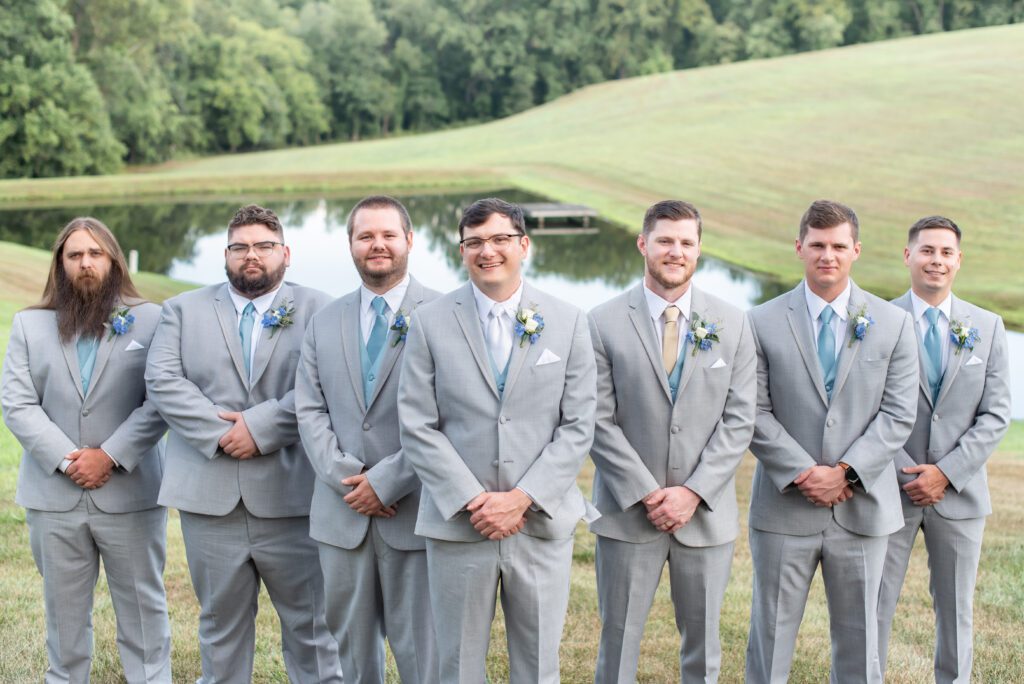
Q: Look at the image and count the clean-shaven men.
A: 3